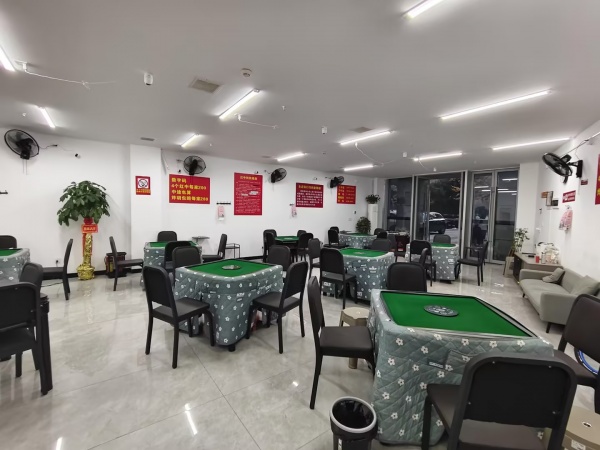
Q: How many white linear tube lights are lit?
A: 11